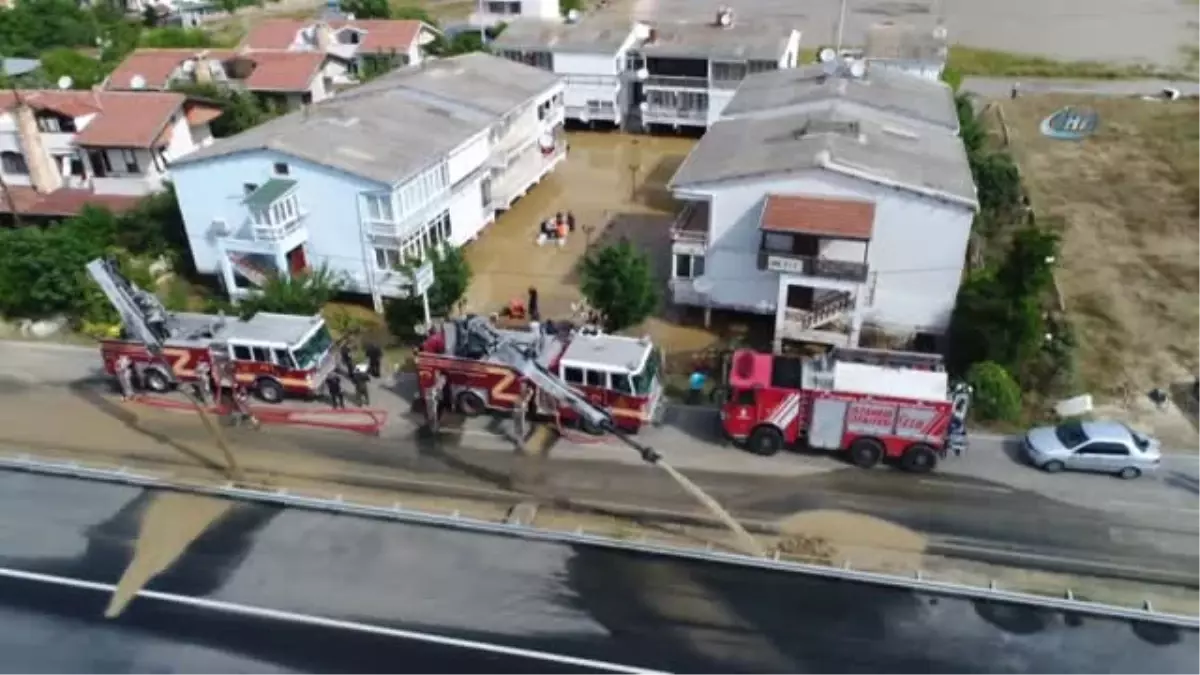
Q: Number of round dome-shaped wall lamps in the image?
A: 0